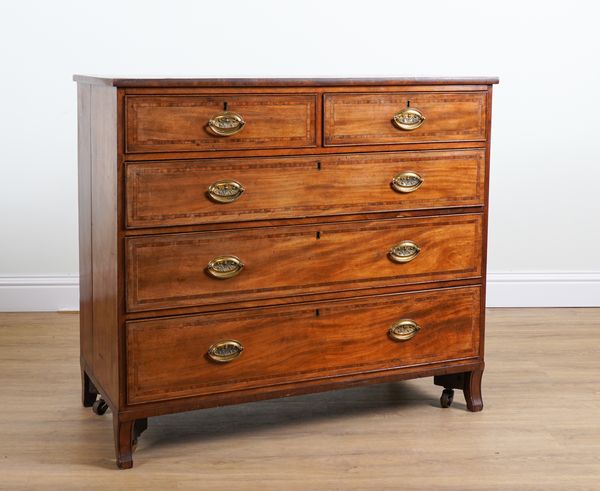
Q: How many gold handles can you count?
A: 8